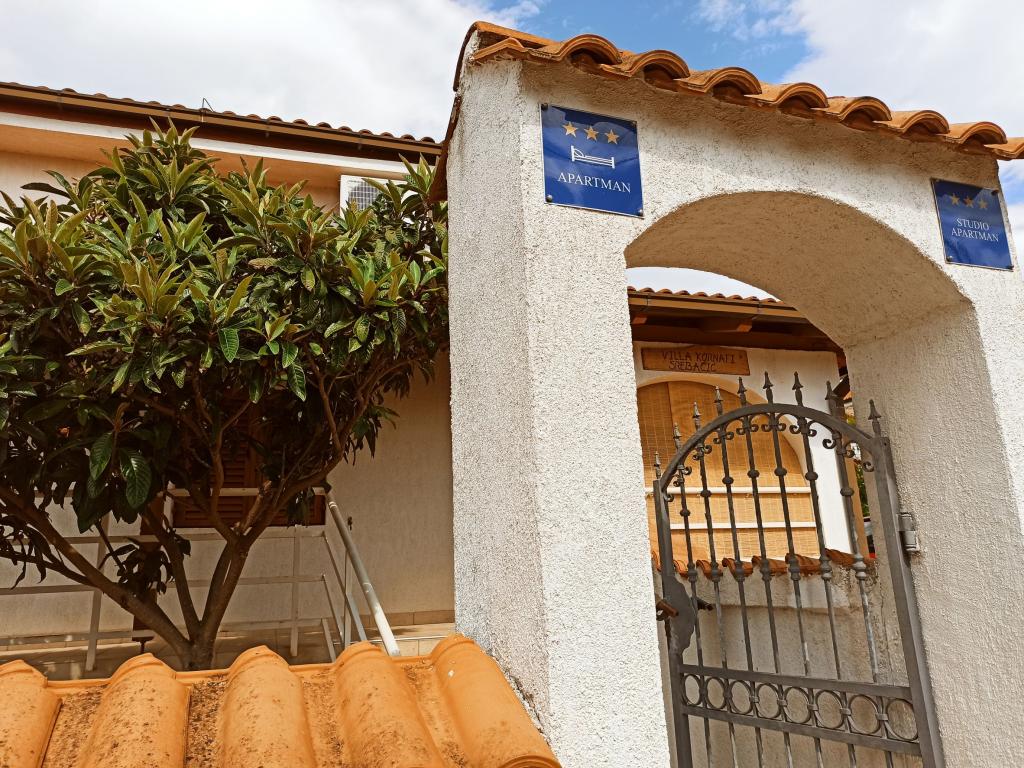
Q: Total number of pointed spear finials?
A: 9